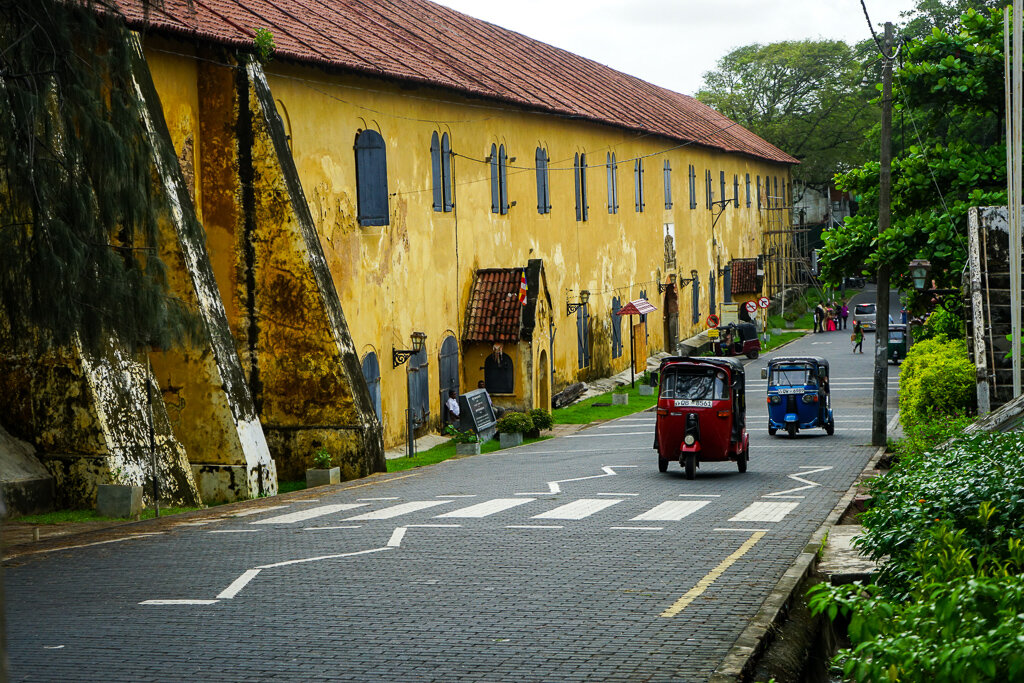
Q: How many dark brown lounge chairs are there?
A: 0